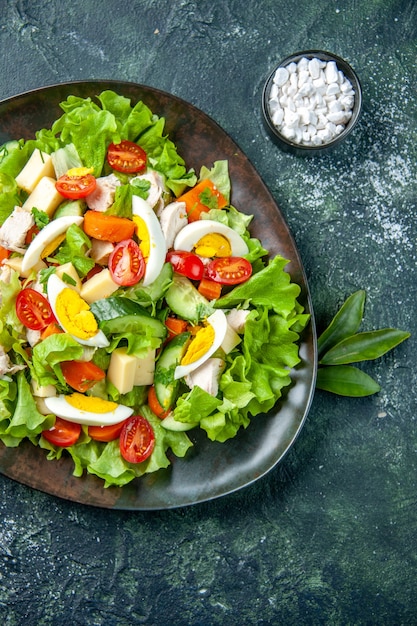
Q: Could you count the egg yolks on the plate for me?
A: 6